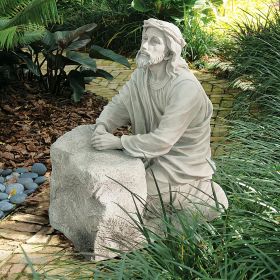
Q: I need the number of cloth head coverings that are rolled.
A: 1